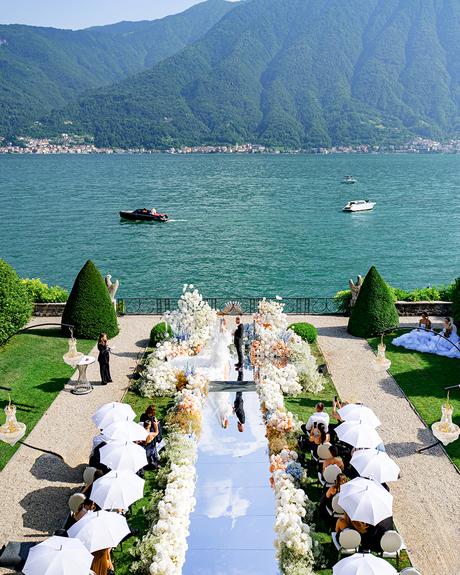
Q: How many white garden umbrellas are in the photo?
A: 11